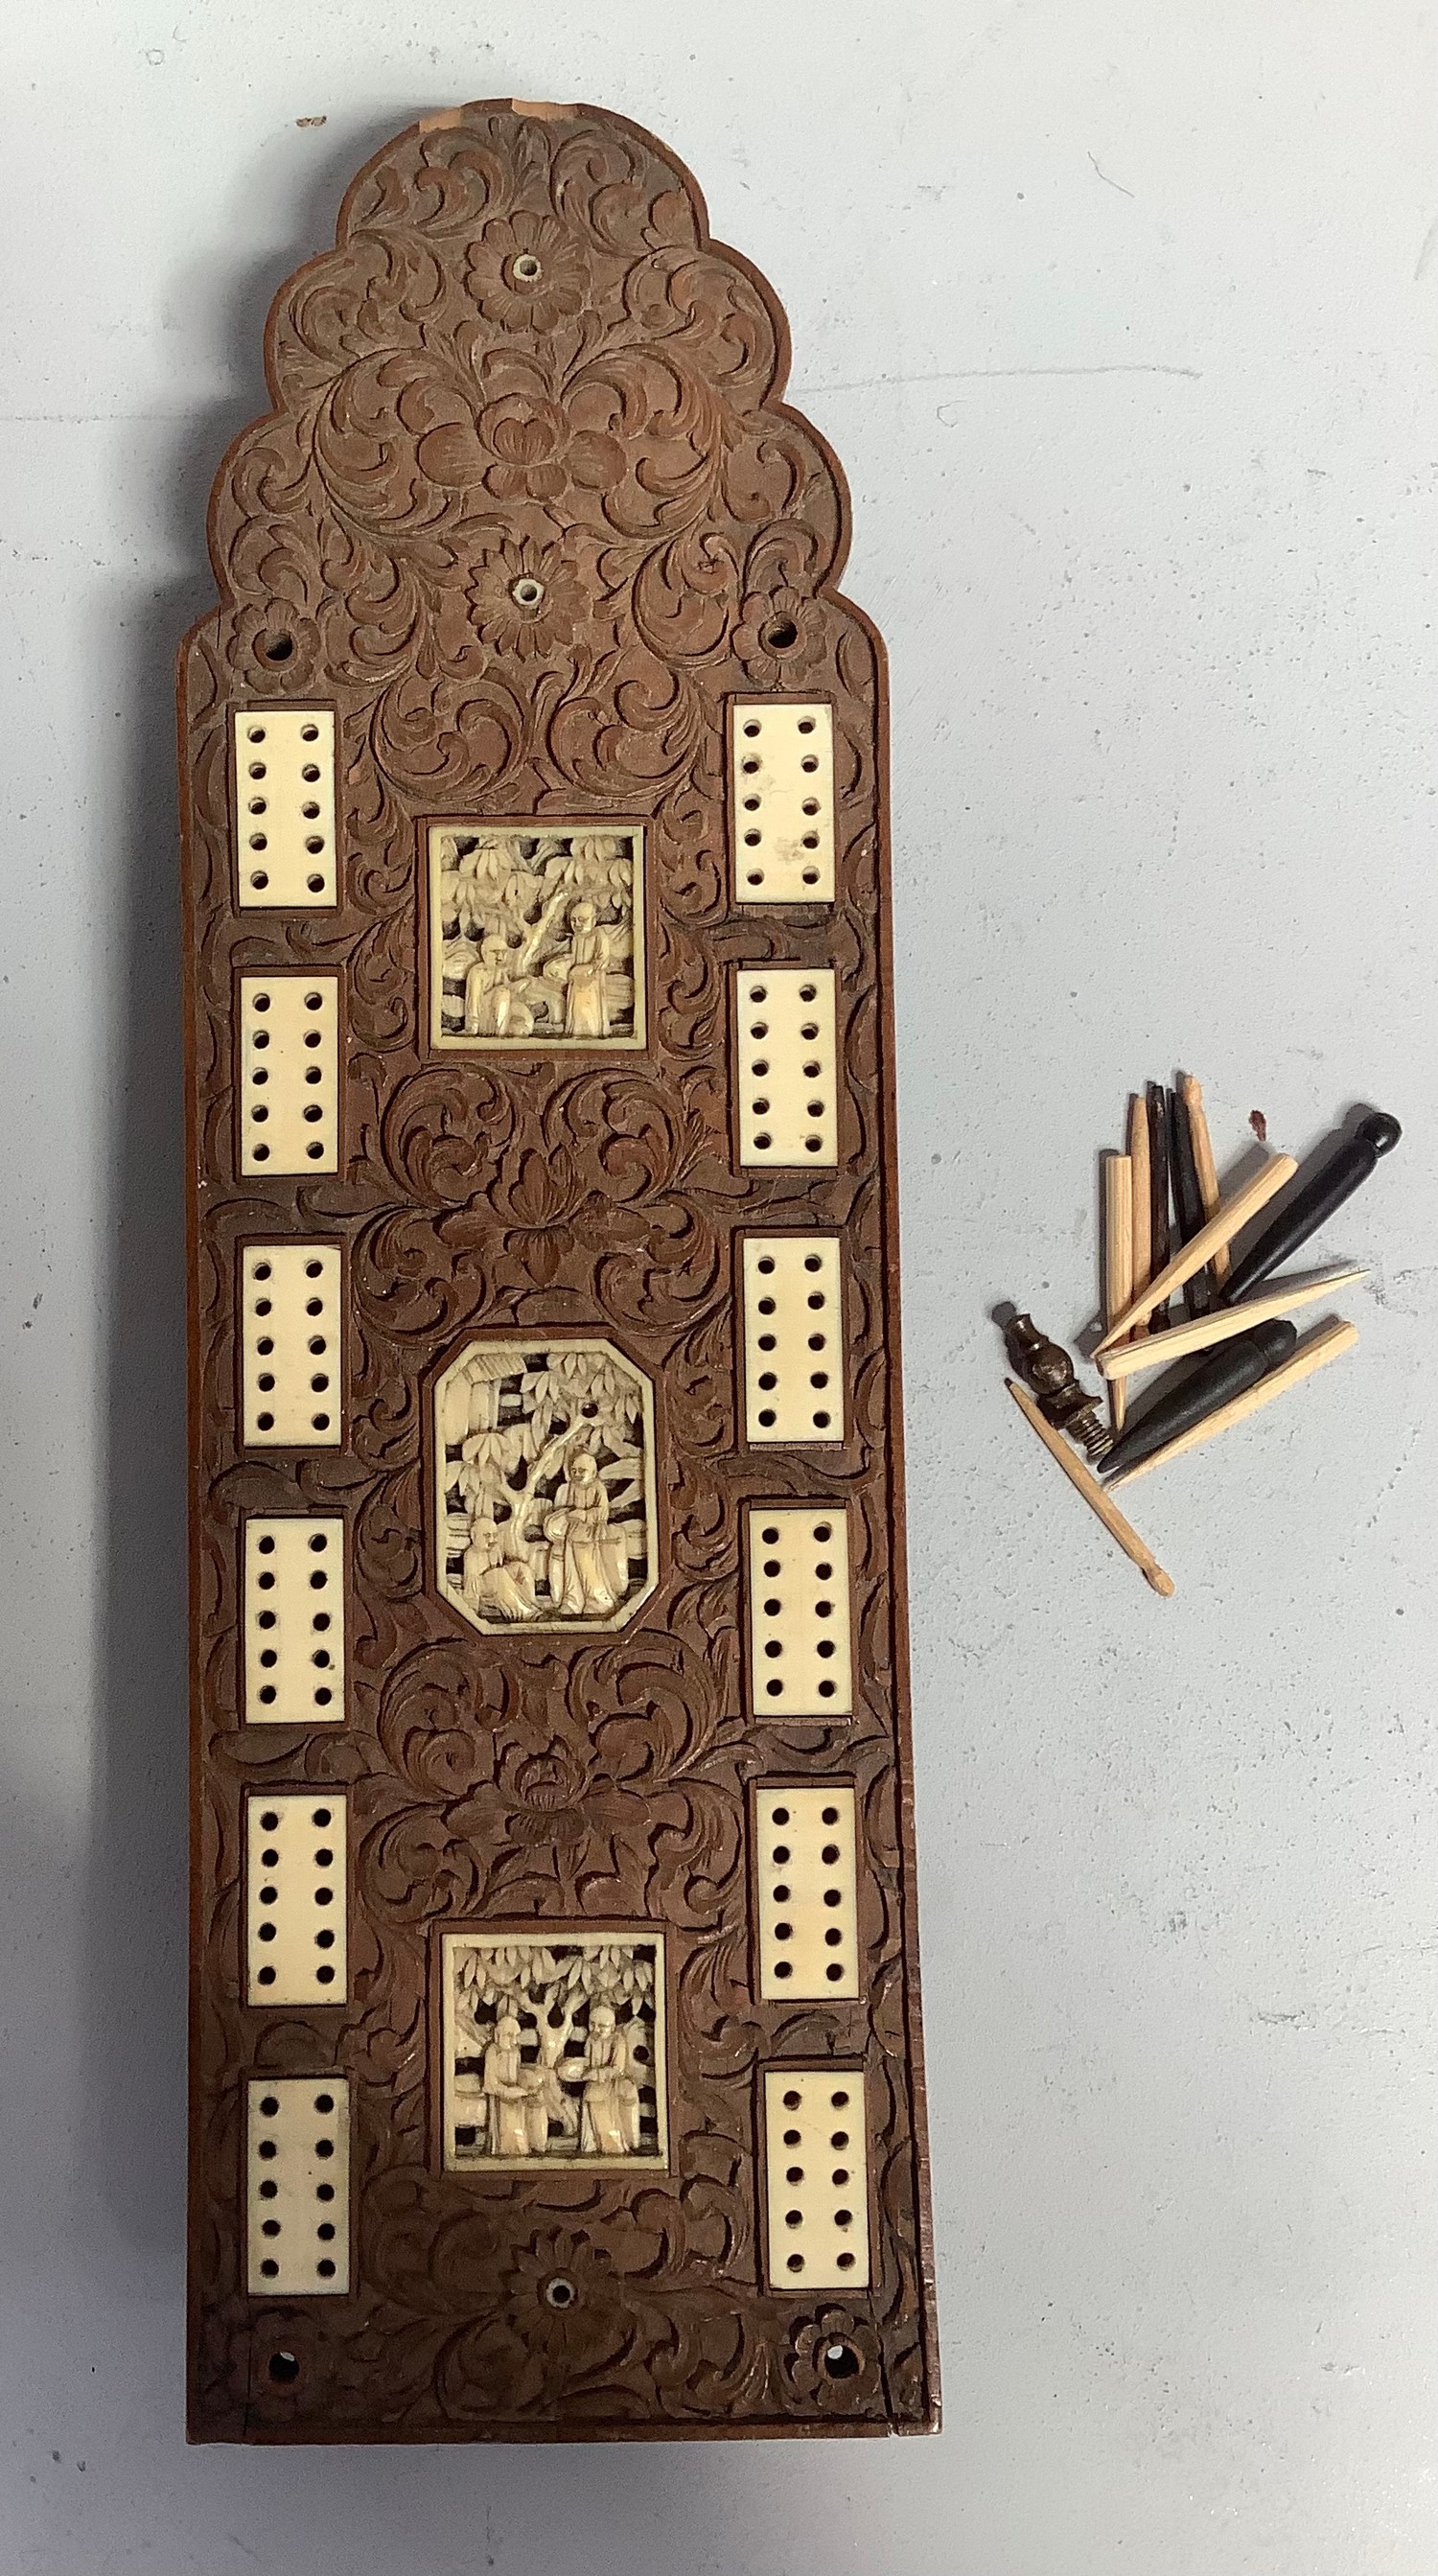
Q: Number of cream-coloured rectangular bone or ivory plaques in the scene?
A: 12